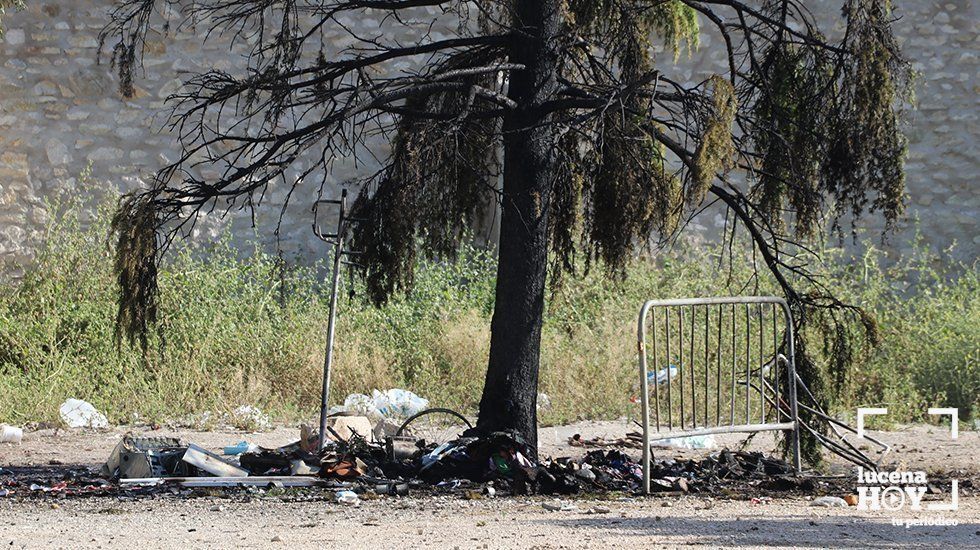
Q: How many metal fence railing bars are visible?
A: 10